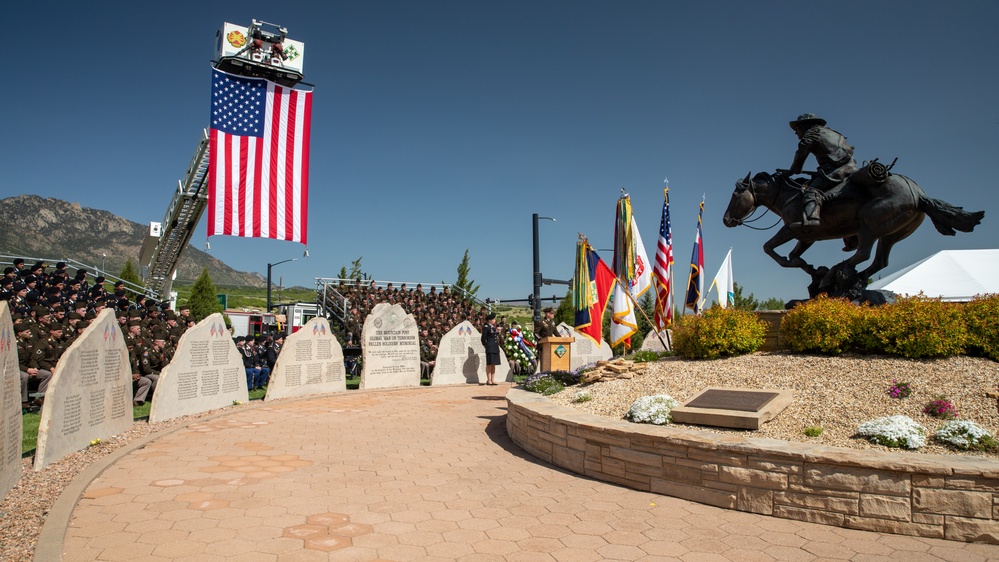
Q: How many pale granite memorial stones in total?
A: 8